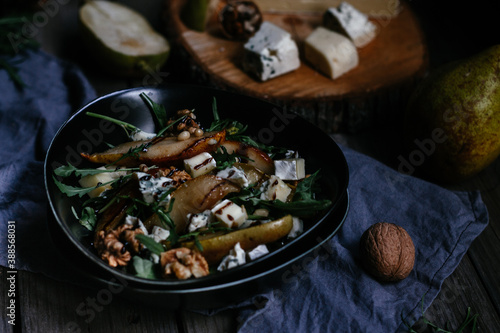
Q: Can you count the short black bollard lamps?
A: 0